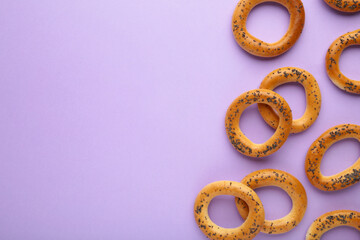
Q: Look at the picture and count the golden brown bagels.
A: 9